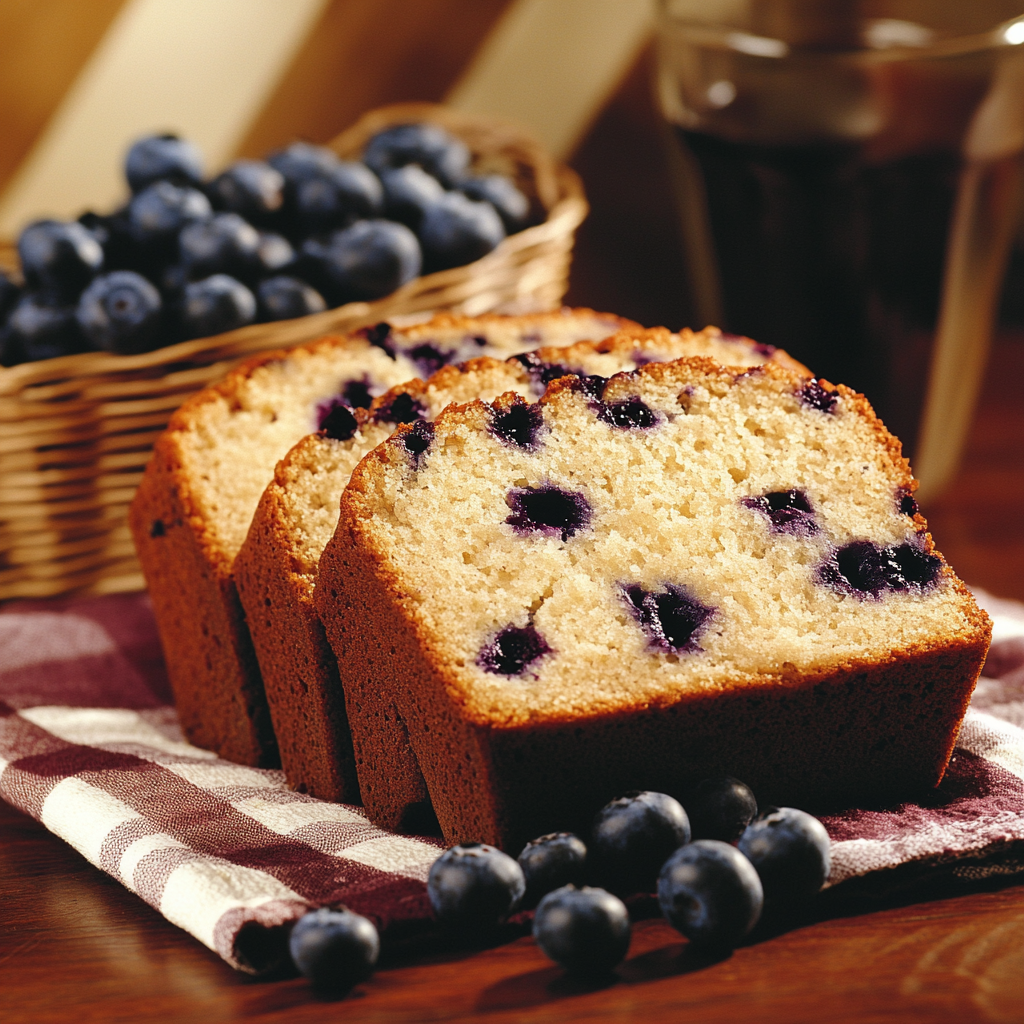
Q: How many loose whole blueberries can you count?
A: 8